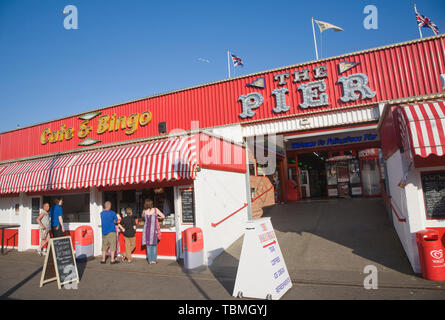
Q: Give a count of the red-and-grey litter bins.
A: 2